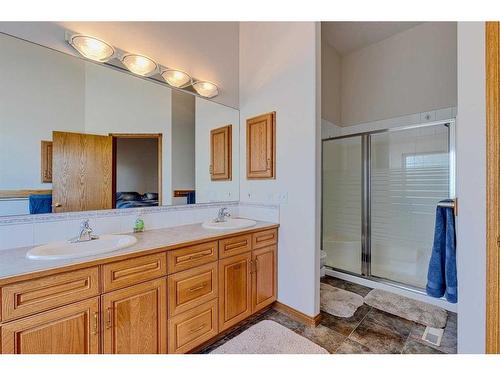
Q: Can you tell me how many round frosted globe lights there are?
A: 4